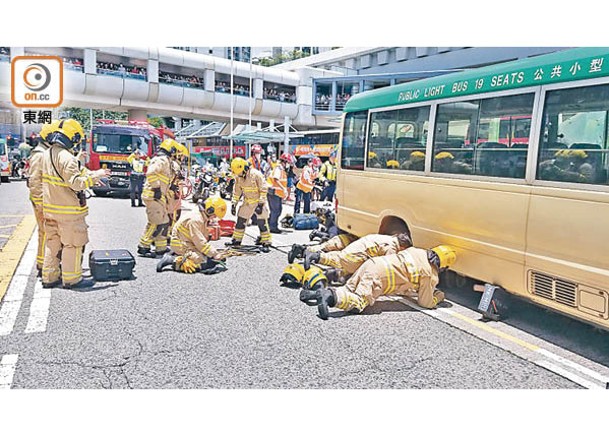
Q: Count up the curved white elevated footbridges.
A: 1